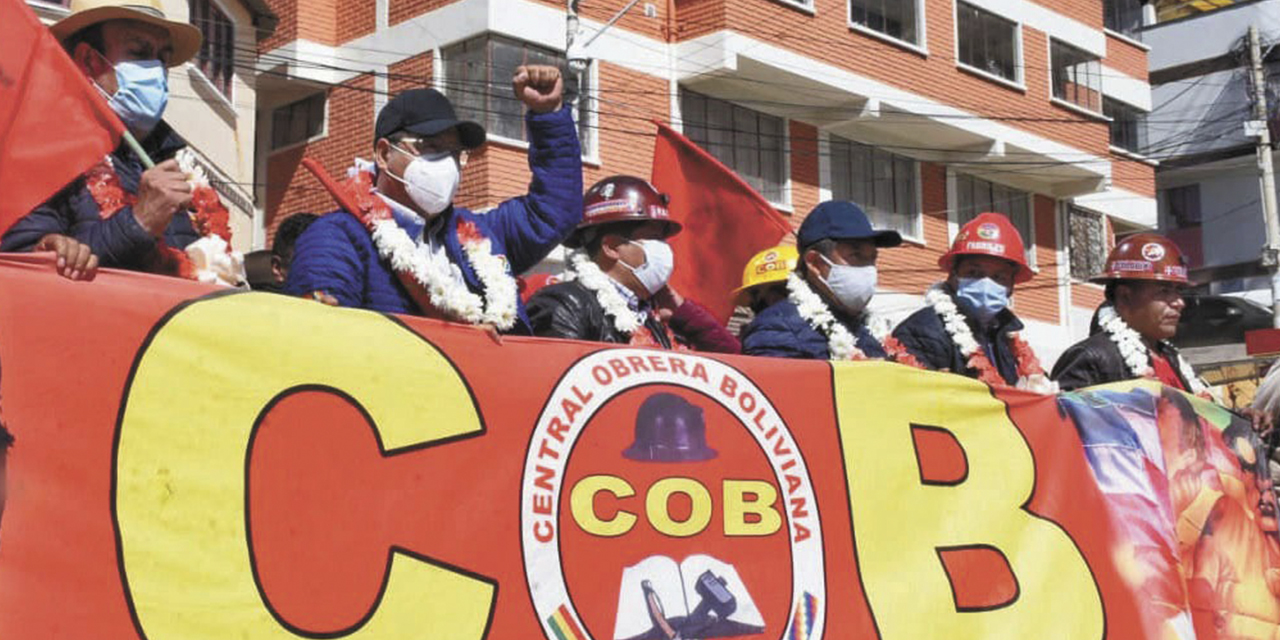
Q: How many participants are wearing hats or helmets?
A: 7